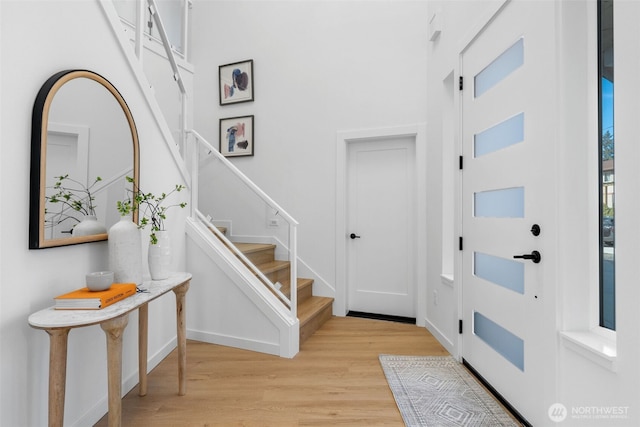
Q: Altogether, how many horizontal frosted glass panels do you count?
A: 5